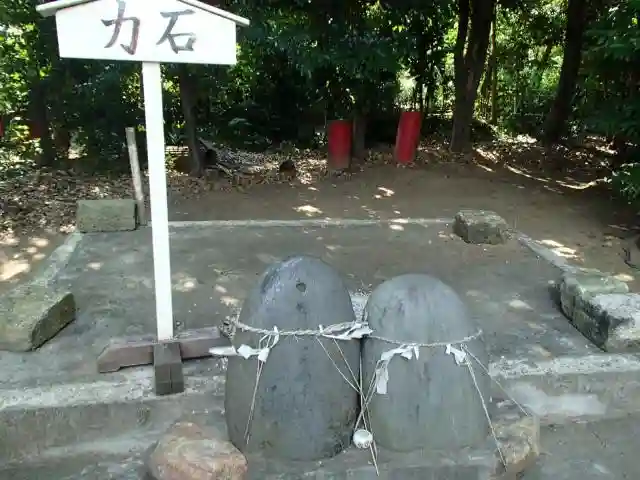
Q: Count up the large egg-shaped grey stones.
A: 2